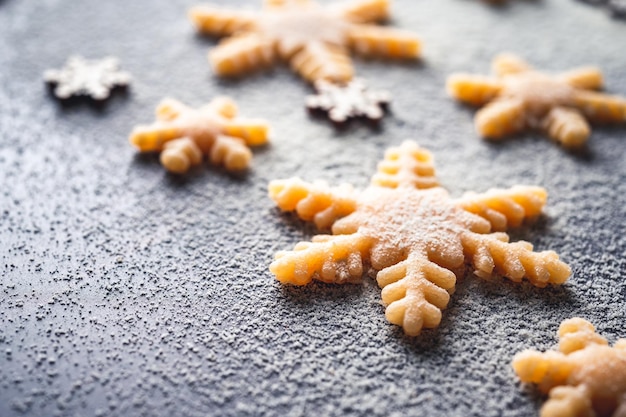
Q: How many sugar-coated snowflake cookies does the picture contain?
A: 5